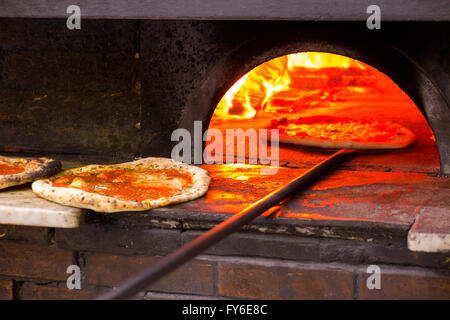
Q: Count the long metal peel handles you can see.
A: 1